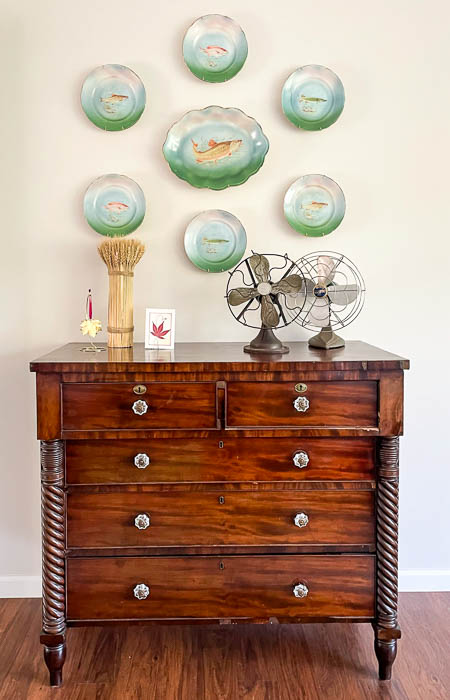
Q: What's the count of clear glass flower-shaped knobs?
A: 8